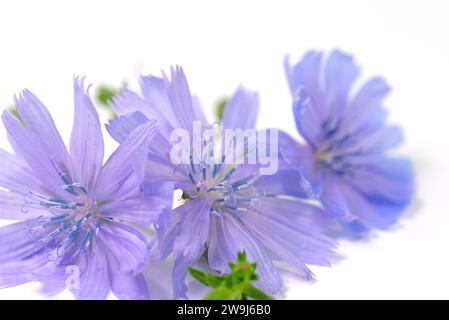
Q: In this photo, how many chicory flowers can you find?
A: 3